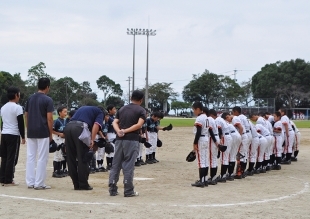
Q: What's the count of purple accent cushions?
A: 0